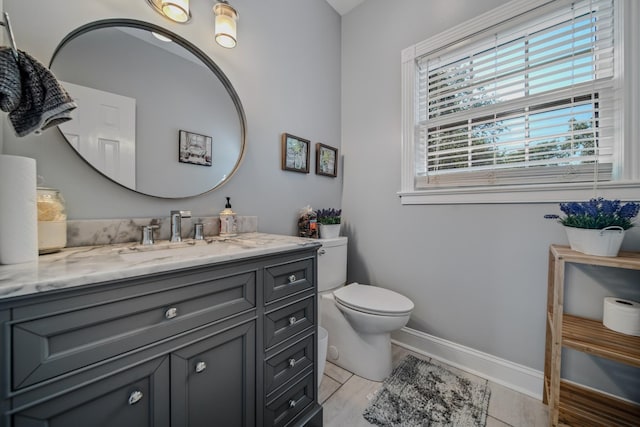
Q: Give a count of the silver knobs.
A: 7